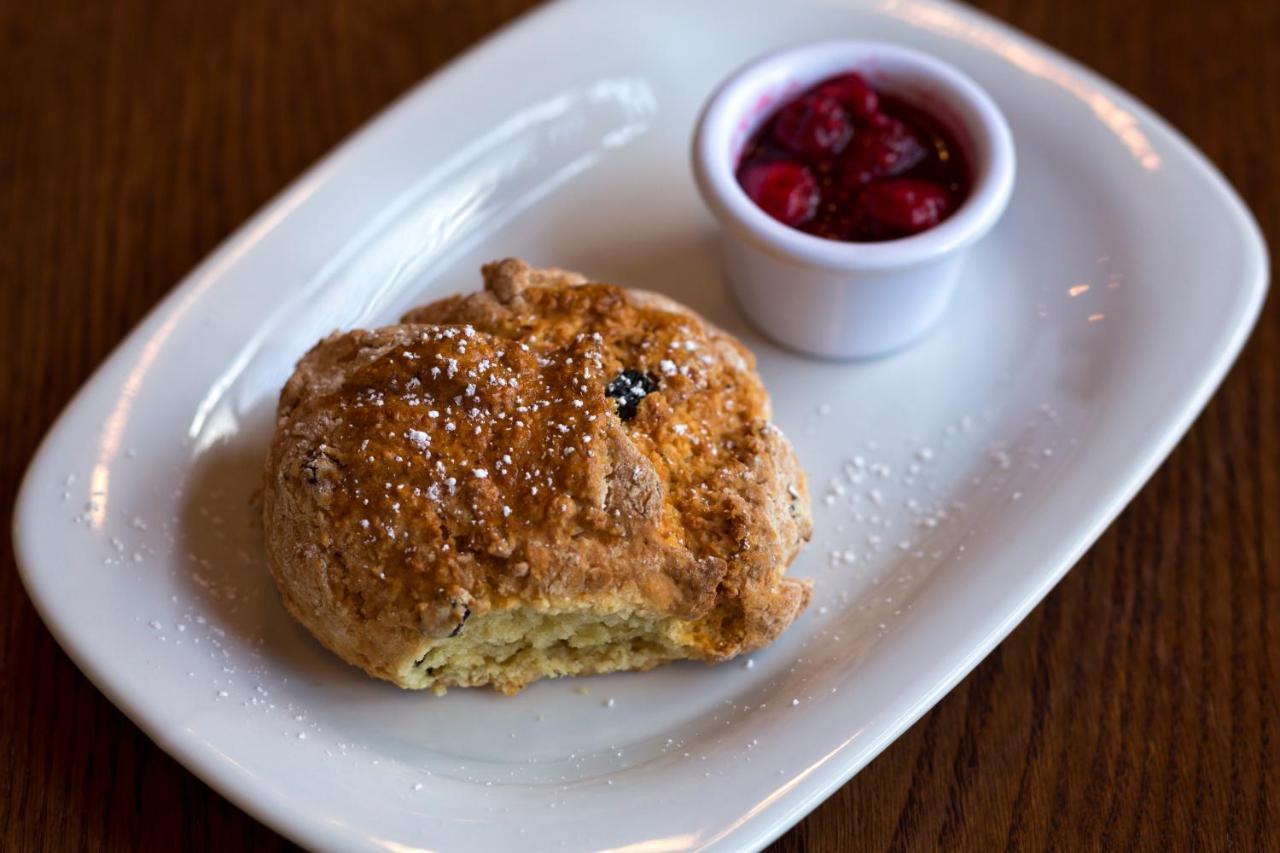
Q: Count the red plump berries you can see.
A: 5